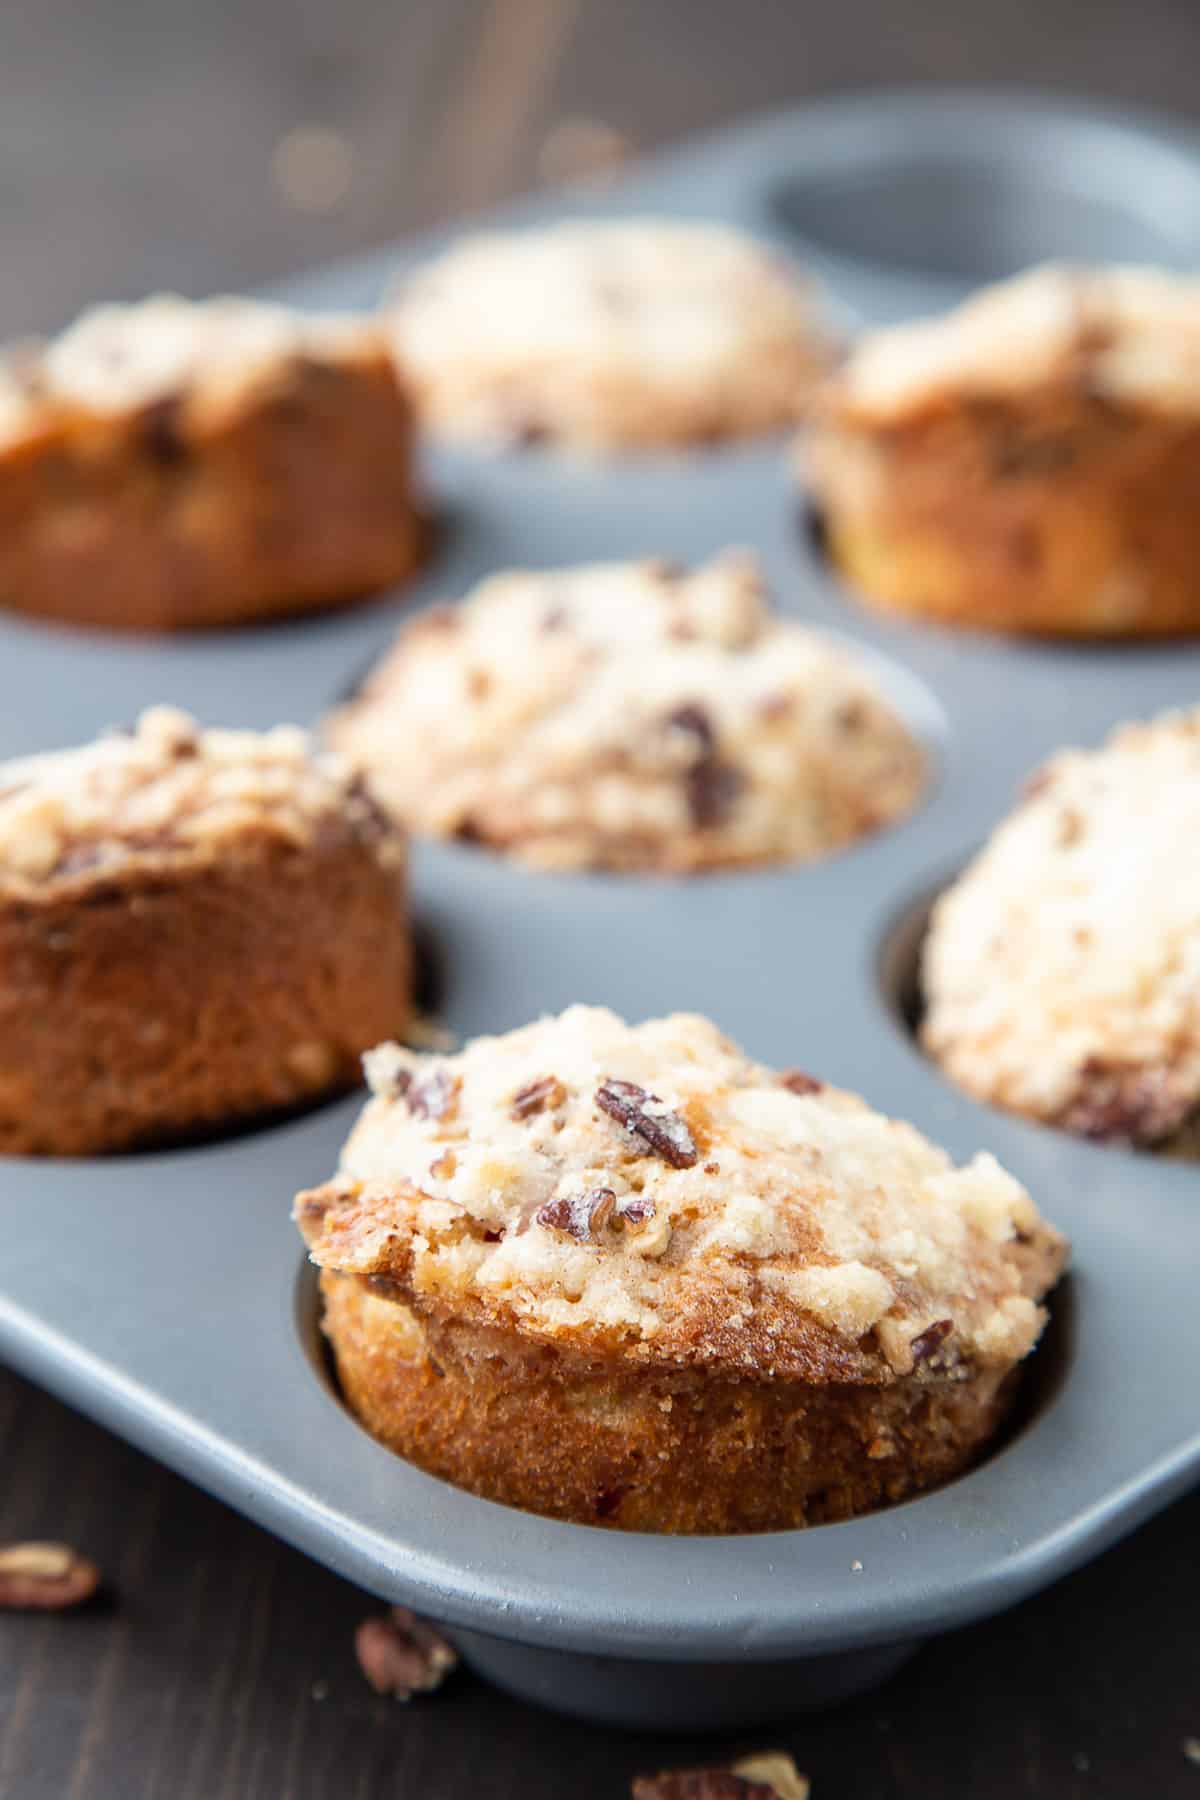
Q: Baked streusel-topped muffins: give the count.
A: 7